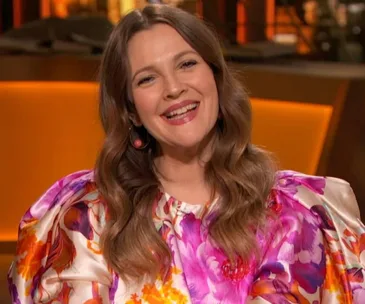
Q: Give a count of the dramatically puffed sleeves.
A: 2